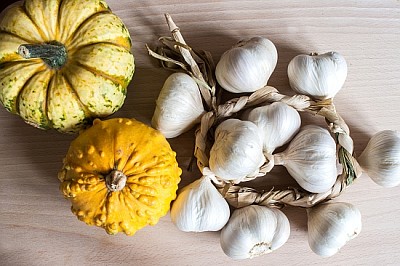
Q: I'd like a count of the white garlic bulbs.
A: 10